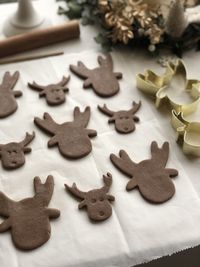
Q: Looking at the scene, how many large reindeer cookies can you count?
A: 5